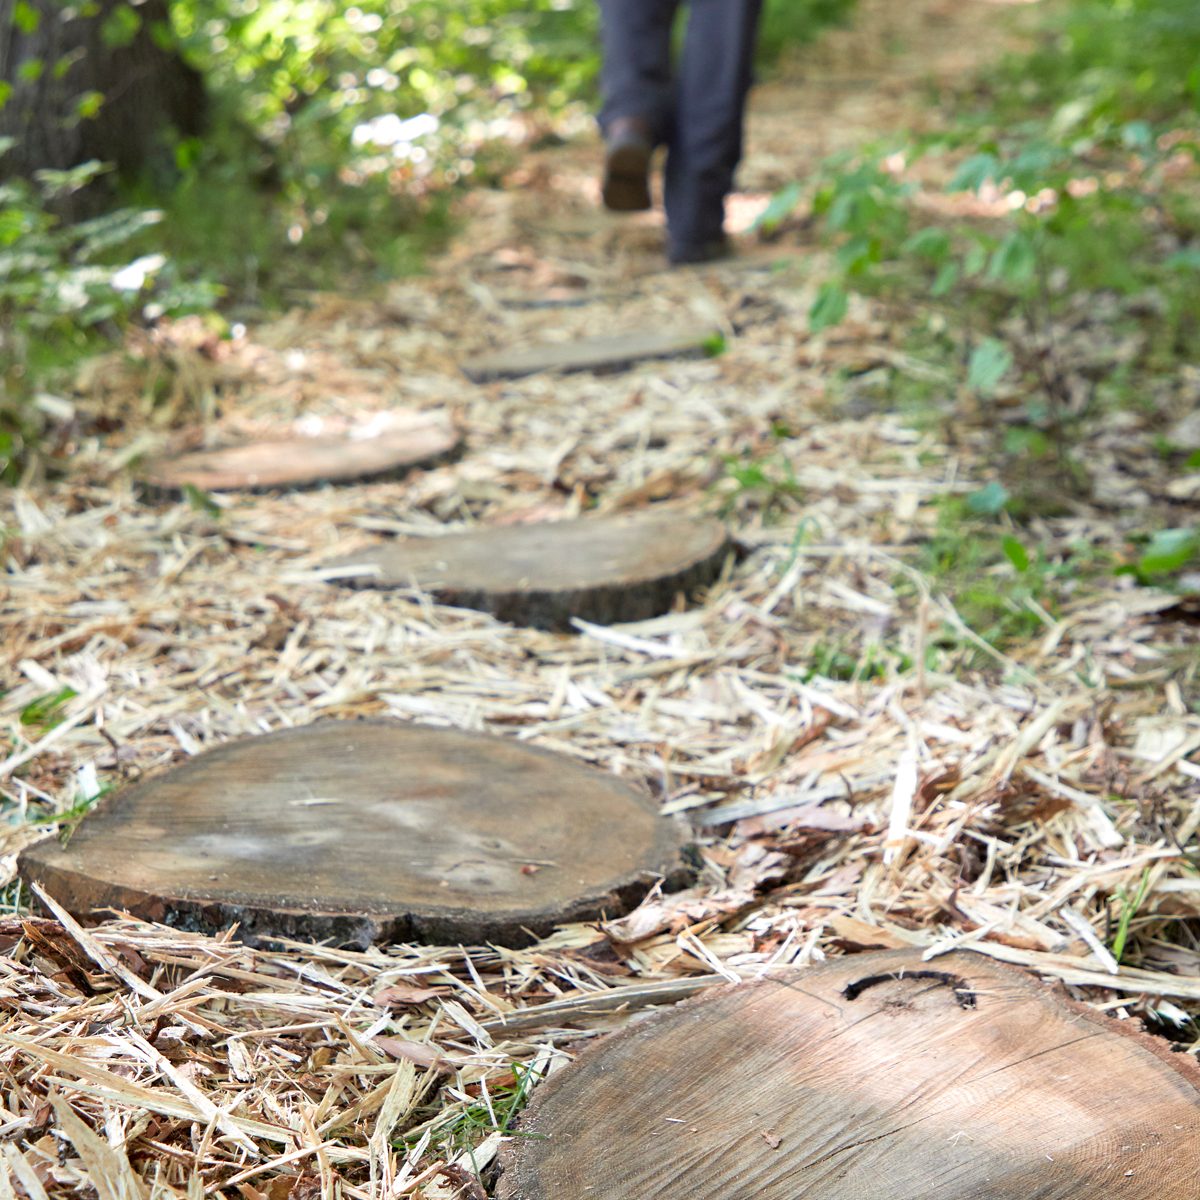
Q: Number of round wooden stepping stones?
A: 5